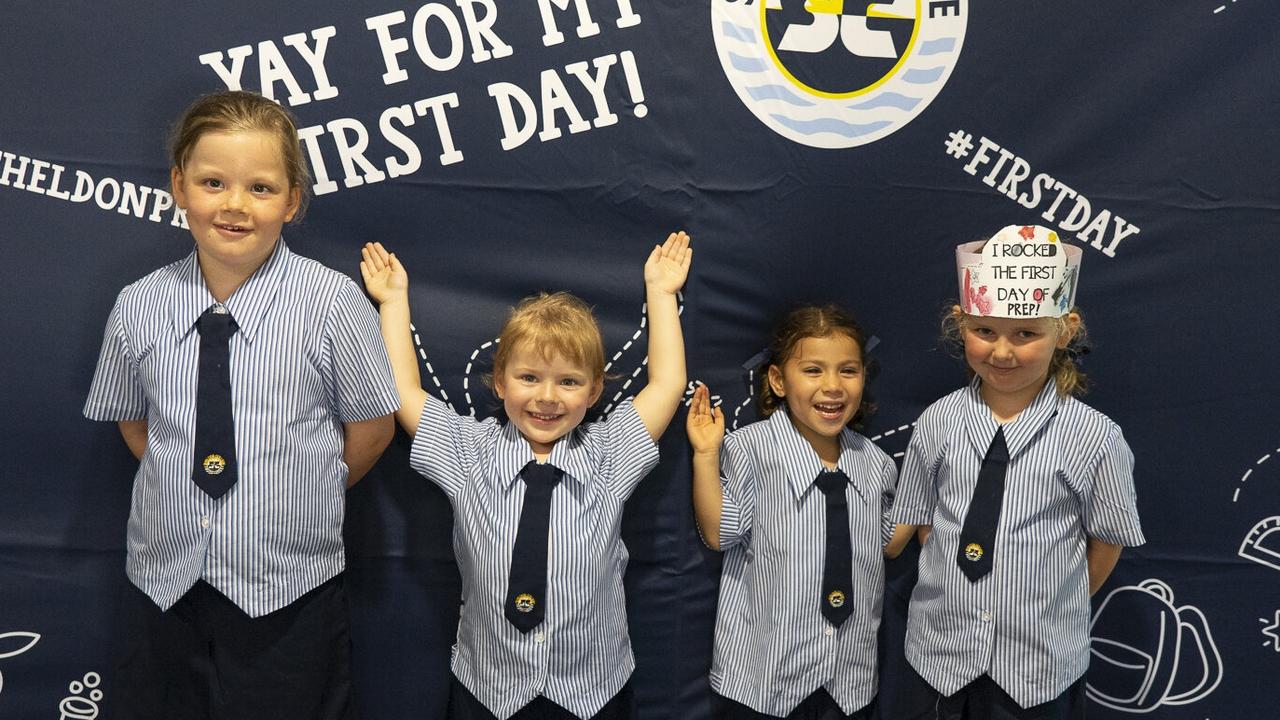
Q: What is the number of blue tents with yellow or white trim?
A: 0